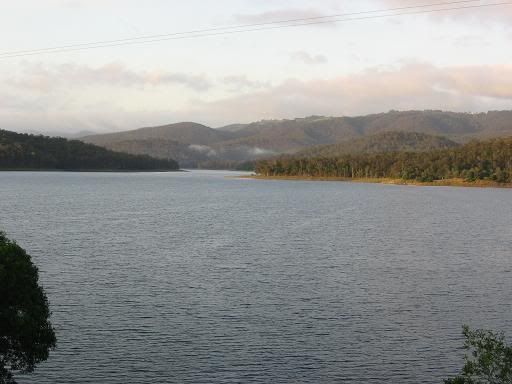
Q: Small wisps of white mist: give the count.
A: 2